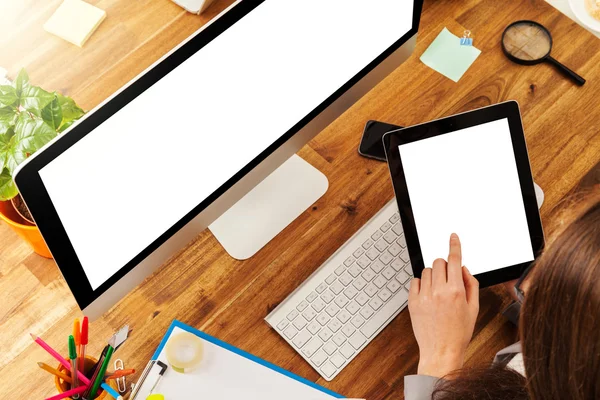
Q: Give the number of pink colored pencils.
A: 2